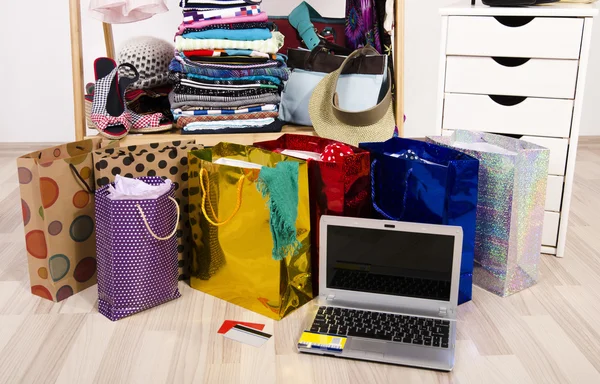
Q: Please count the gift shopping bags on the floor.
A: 7